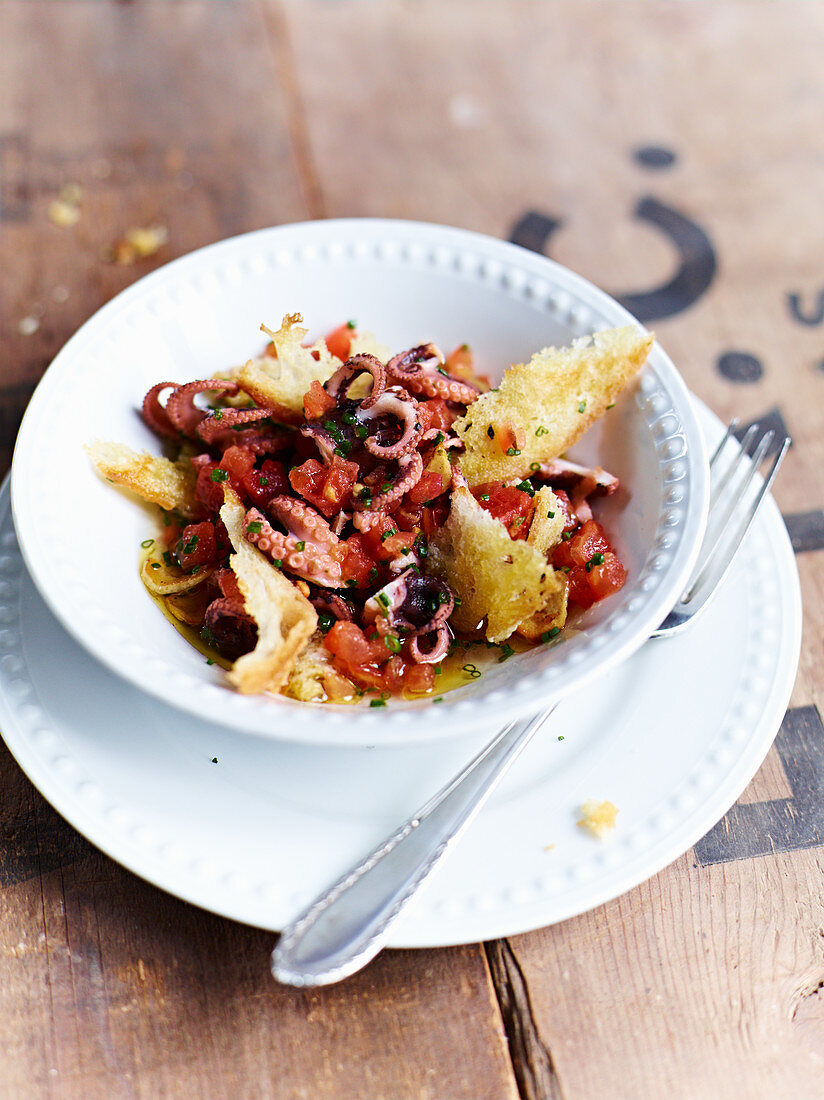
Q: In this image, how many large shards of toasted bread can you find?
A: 5